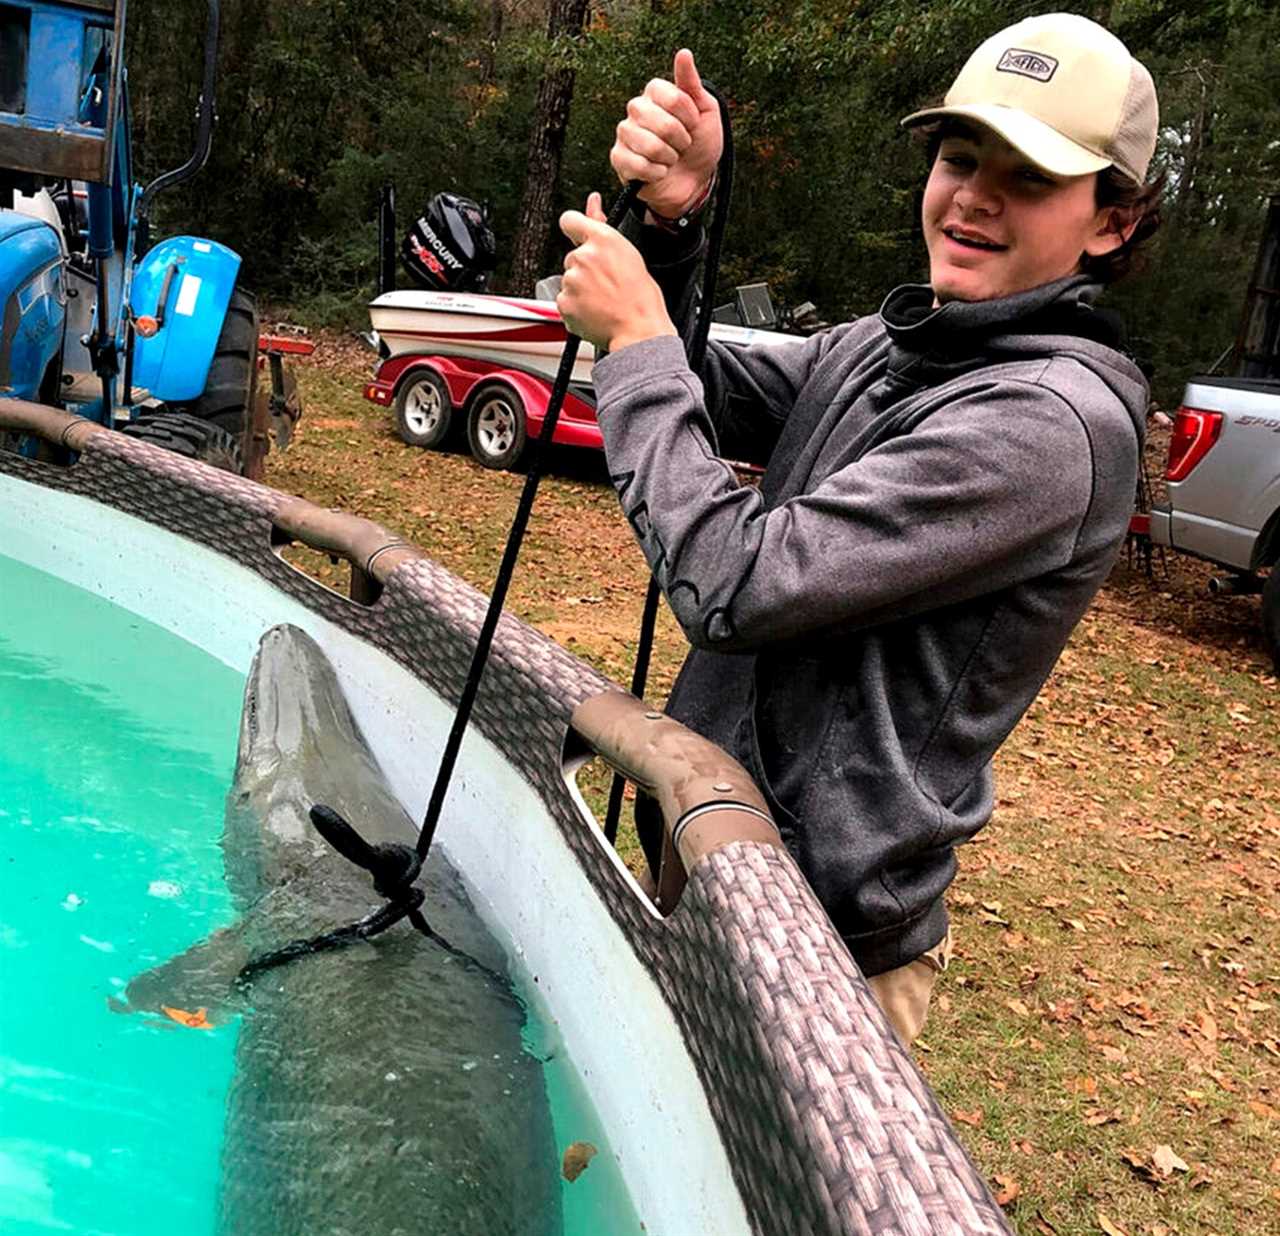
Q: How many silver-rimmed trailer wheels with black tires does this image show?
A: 2